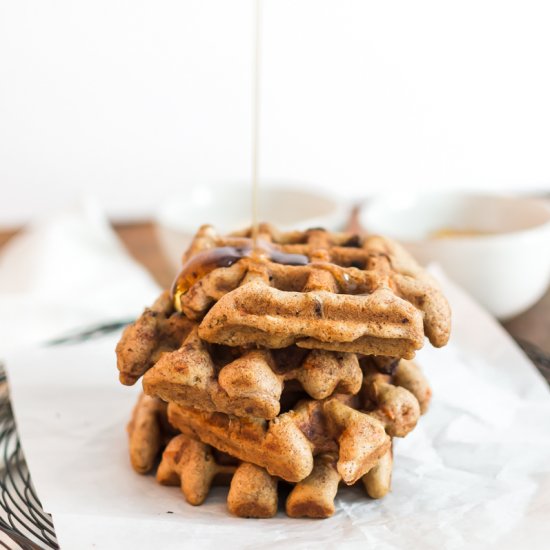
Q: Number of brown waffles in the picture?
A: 4